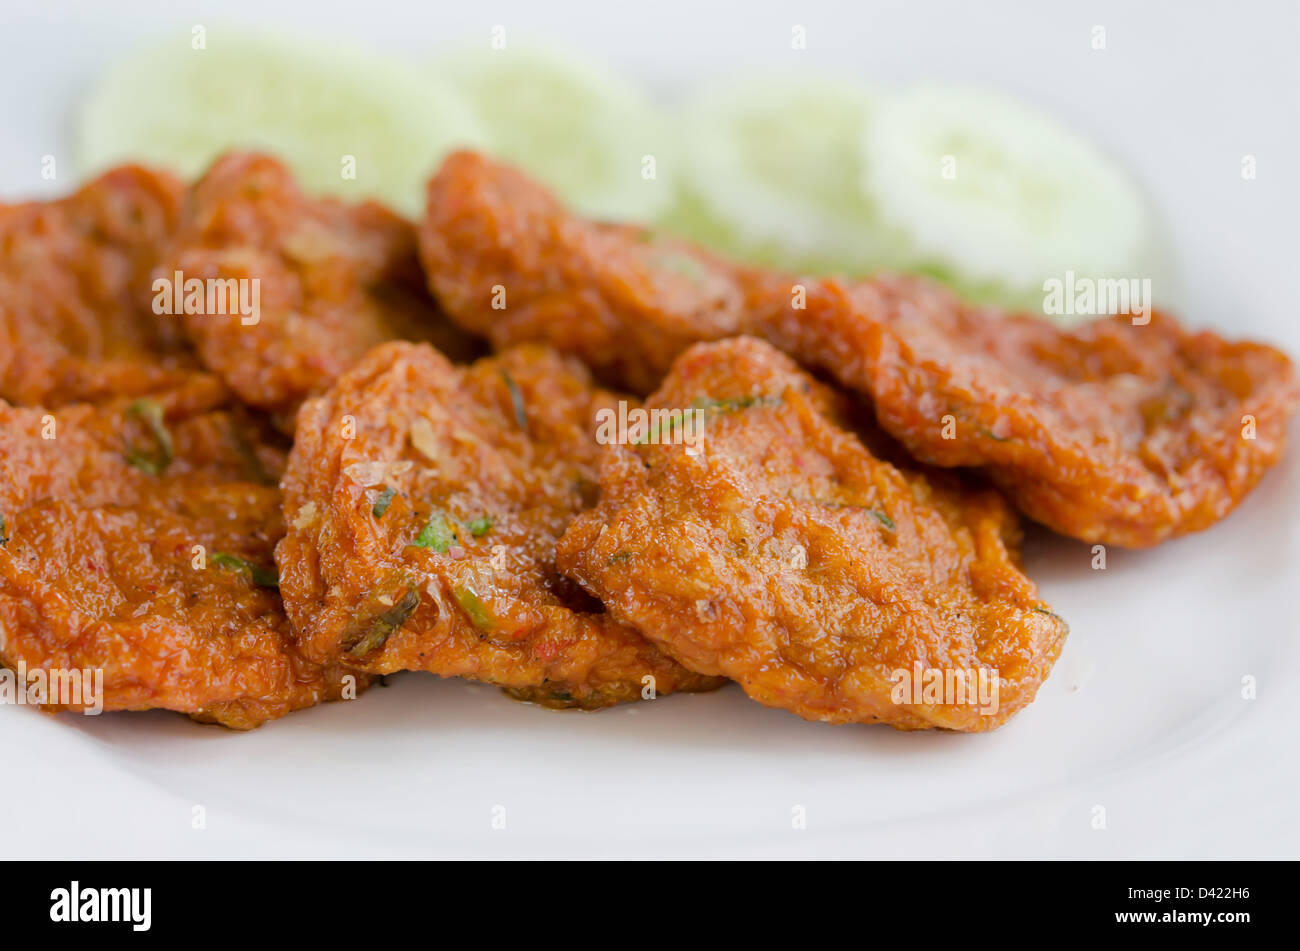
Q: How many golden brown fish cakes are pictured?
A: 7